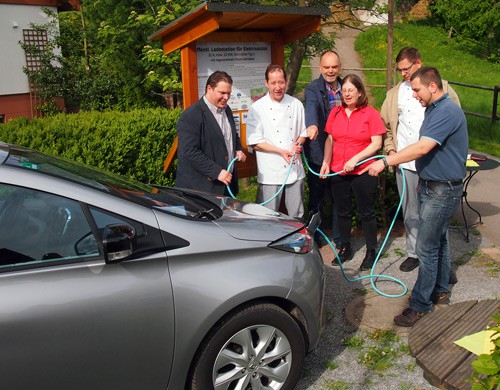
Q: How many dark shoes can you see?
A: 6